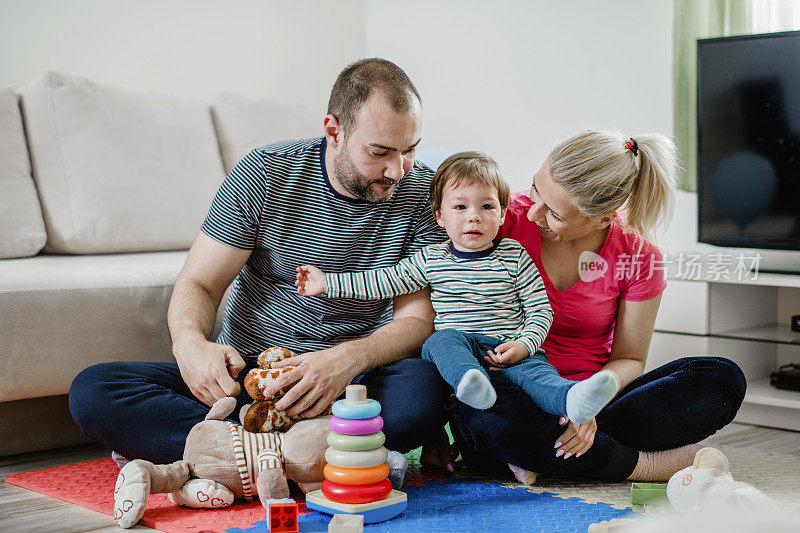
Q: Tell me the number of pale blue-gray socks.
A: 2